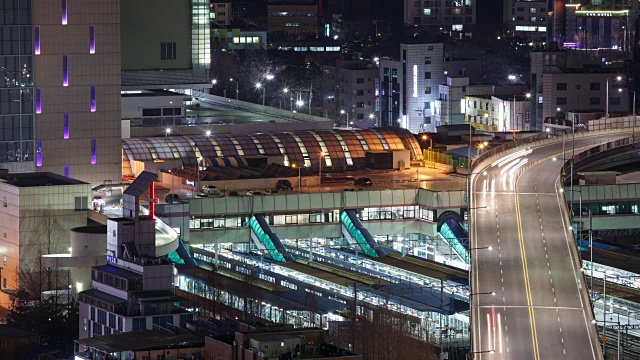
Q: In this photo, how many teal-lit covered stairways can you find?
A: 4